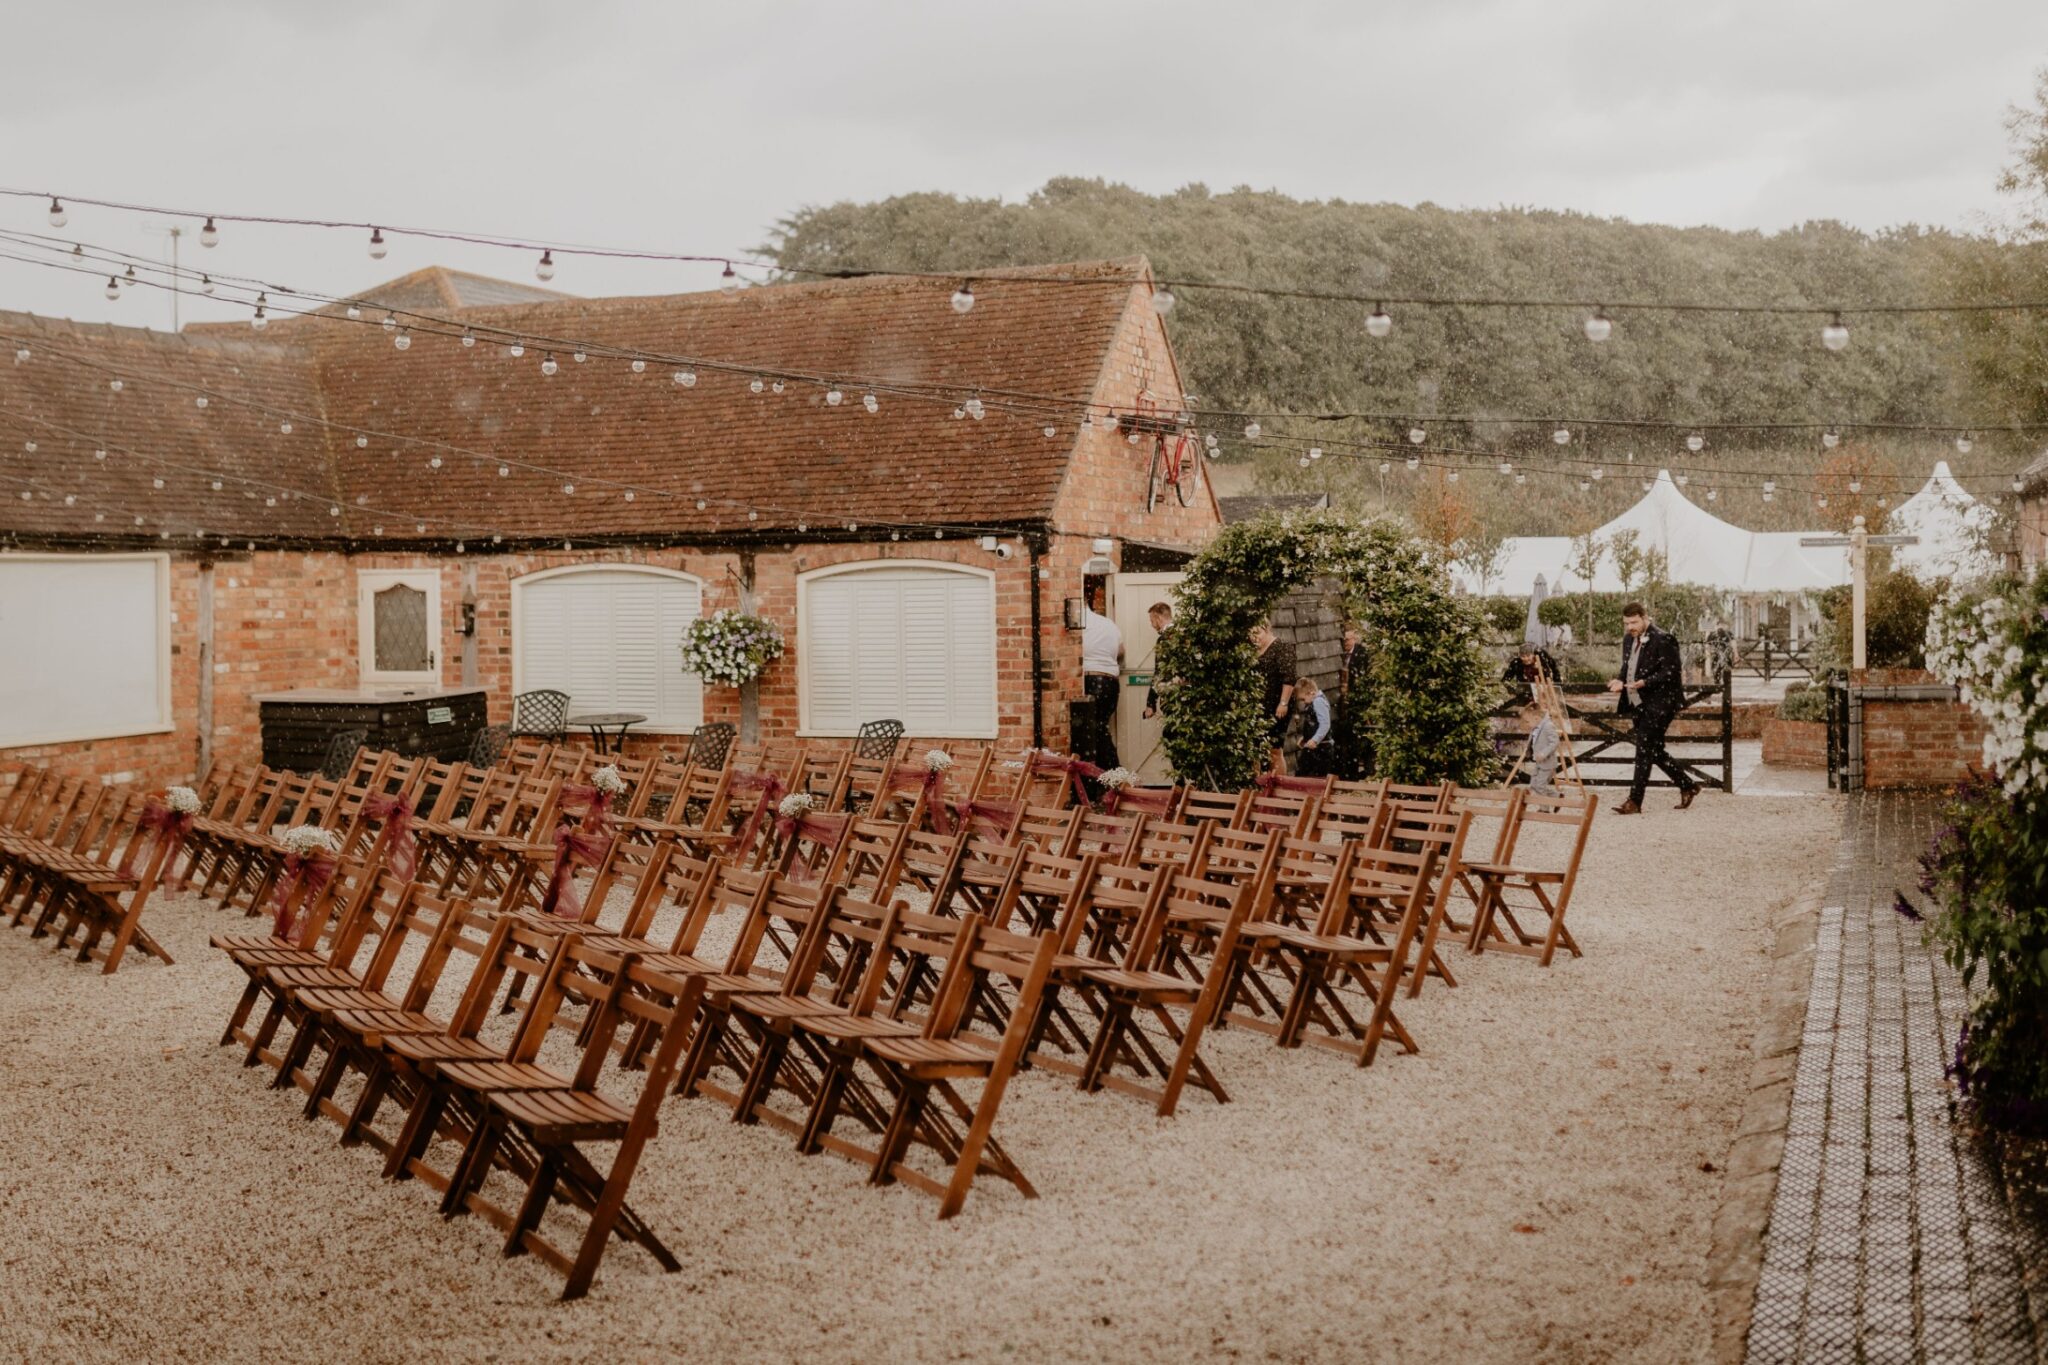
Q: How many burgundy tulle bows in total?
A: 12